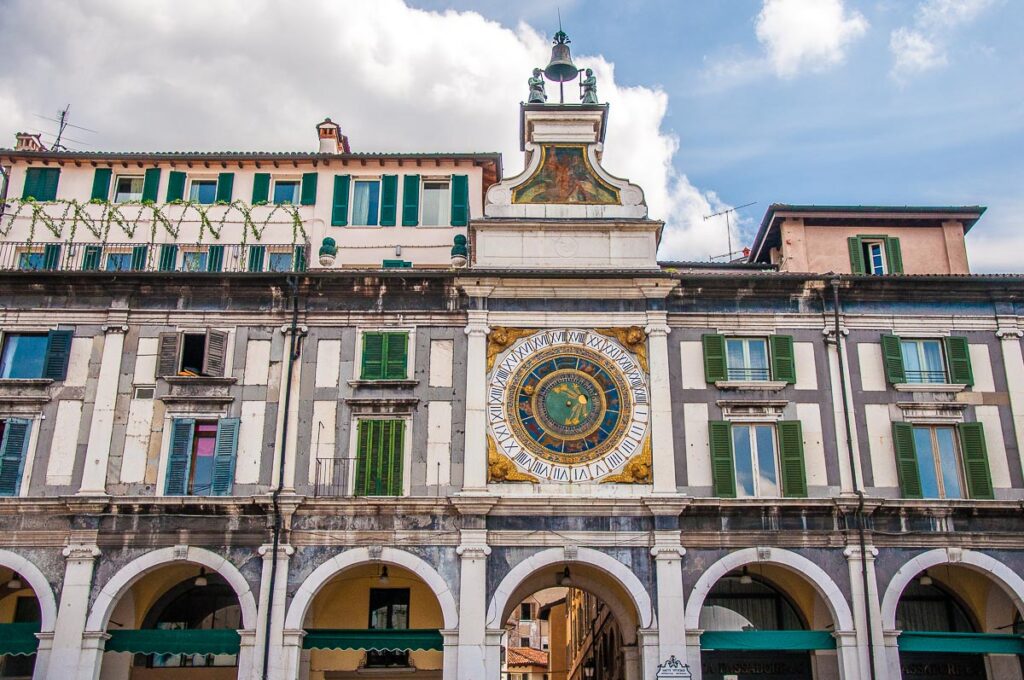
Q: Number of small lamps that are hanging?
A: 6